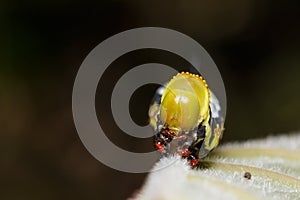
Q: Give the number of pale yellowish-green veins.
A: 3